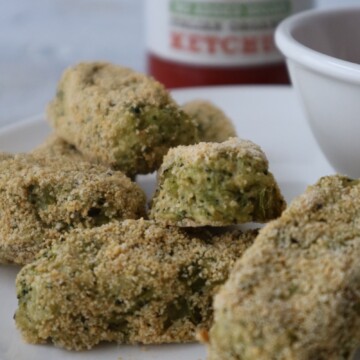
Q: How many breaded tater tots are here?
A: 7